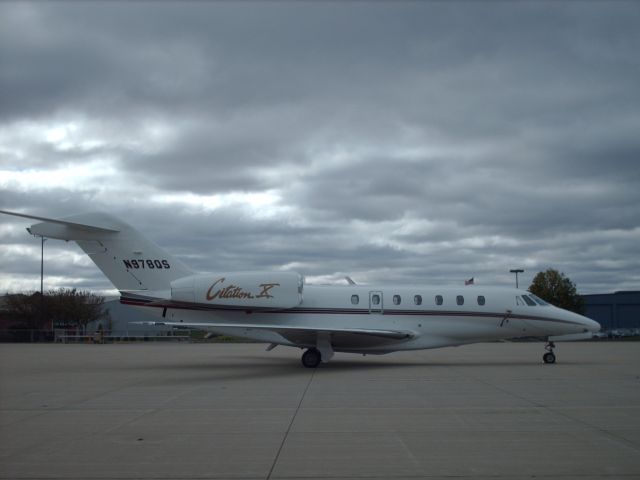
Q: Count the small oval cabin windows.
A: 7